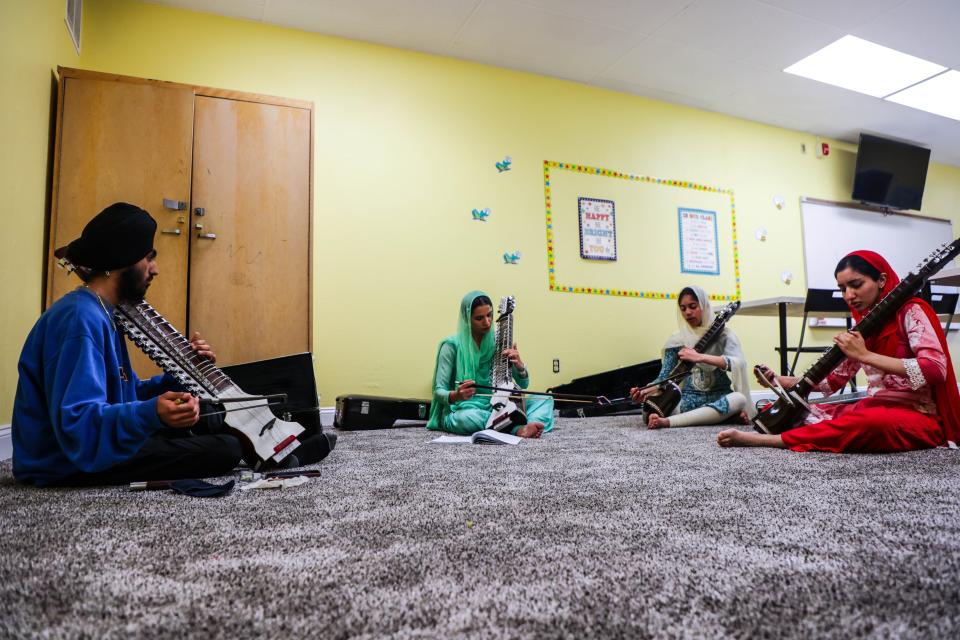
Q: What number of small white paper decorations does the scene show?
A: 3